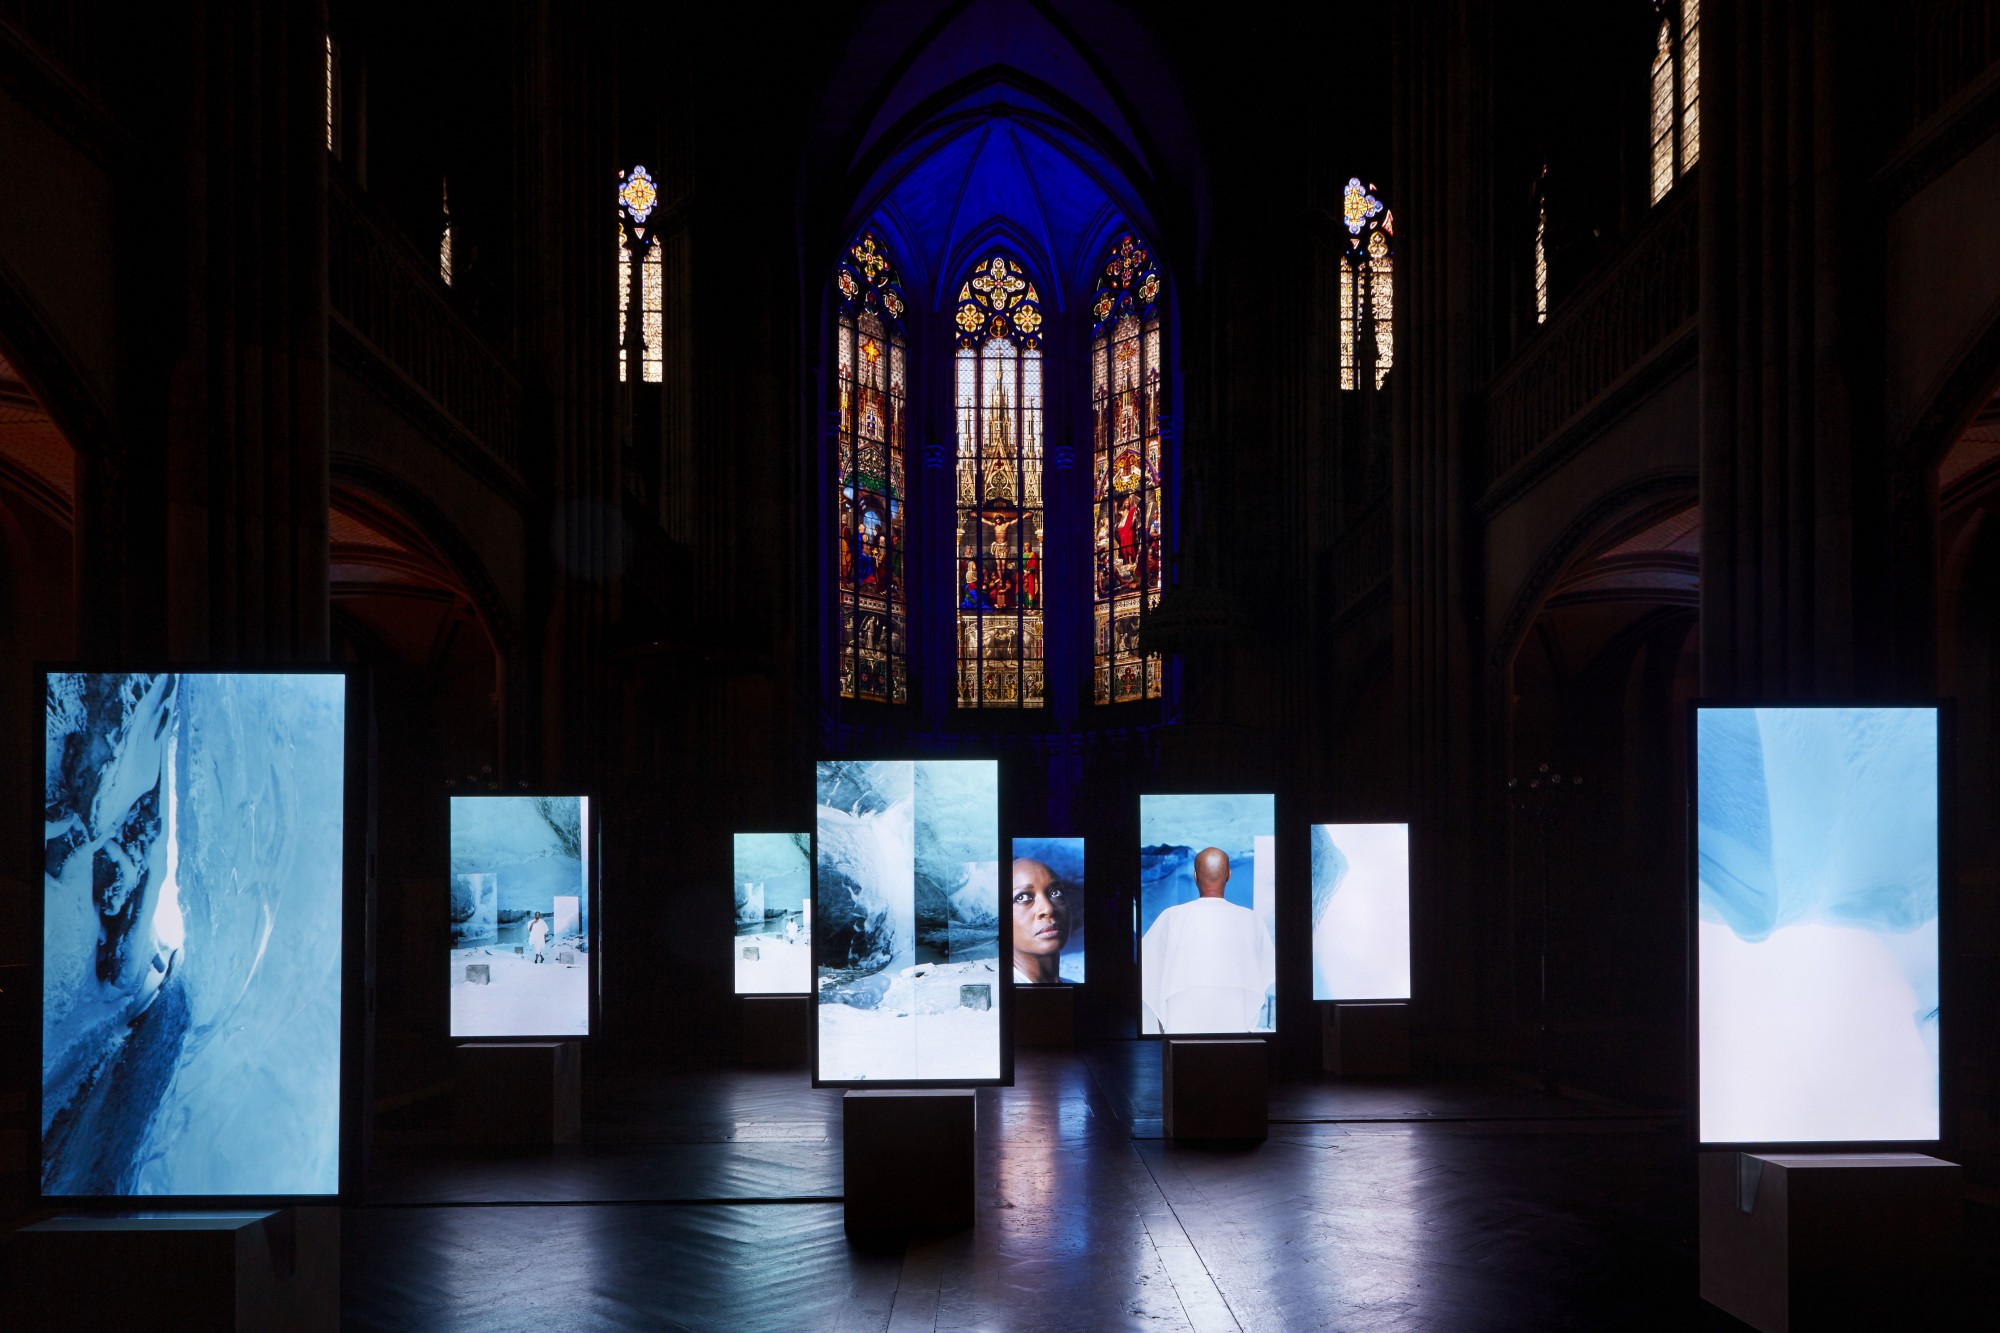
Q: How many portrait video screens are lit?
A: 8